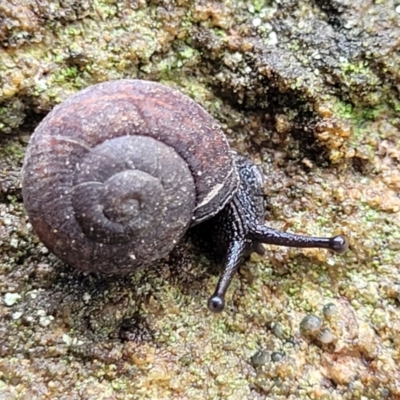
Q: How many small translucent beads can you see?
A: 6